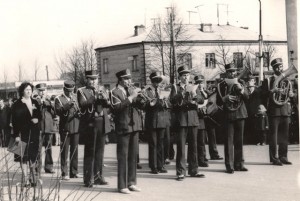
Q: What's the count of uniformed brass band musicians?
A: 9